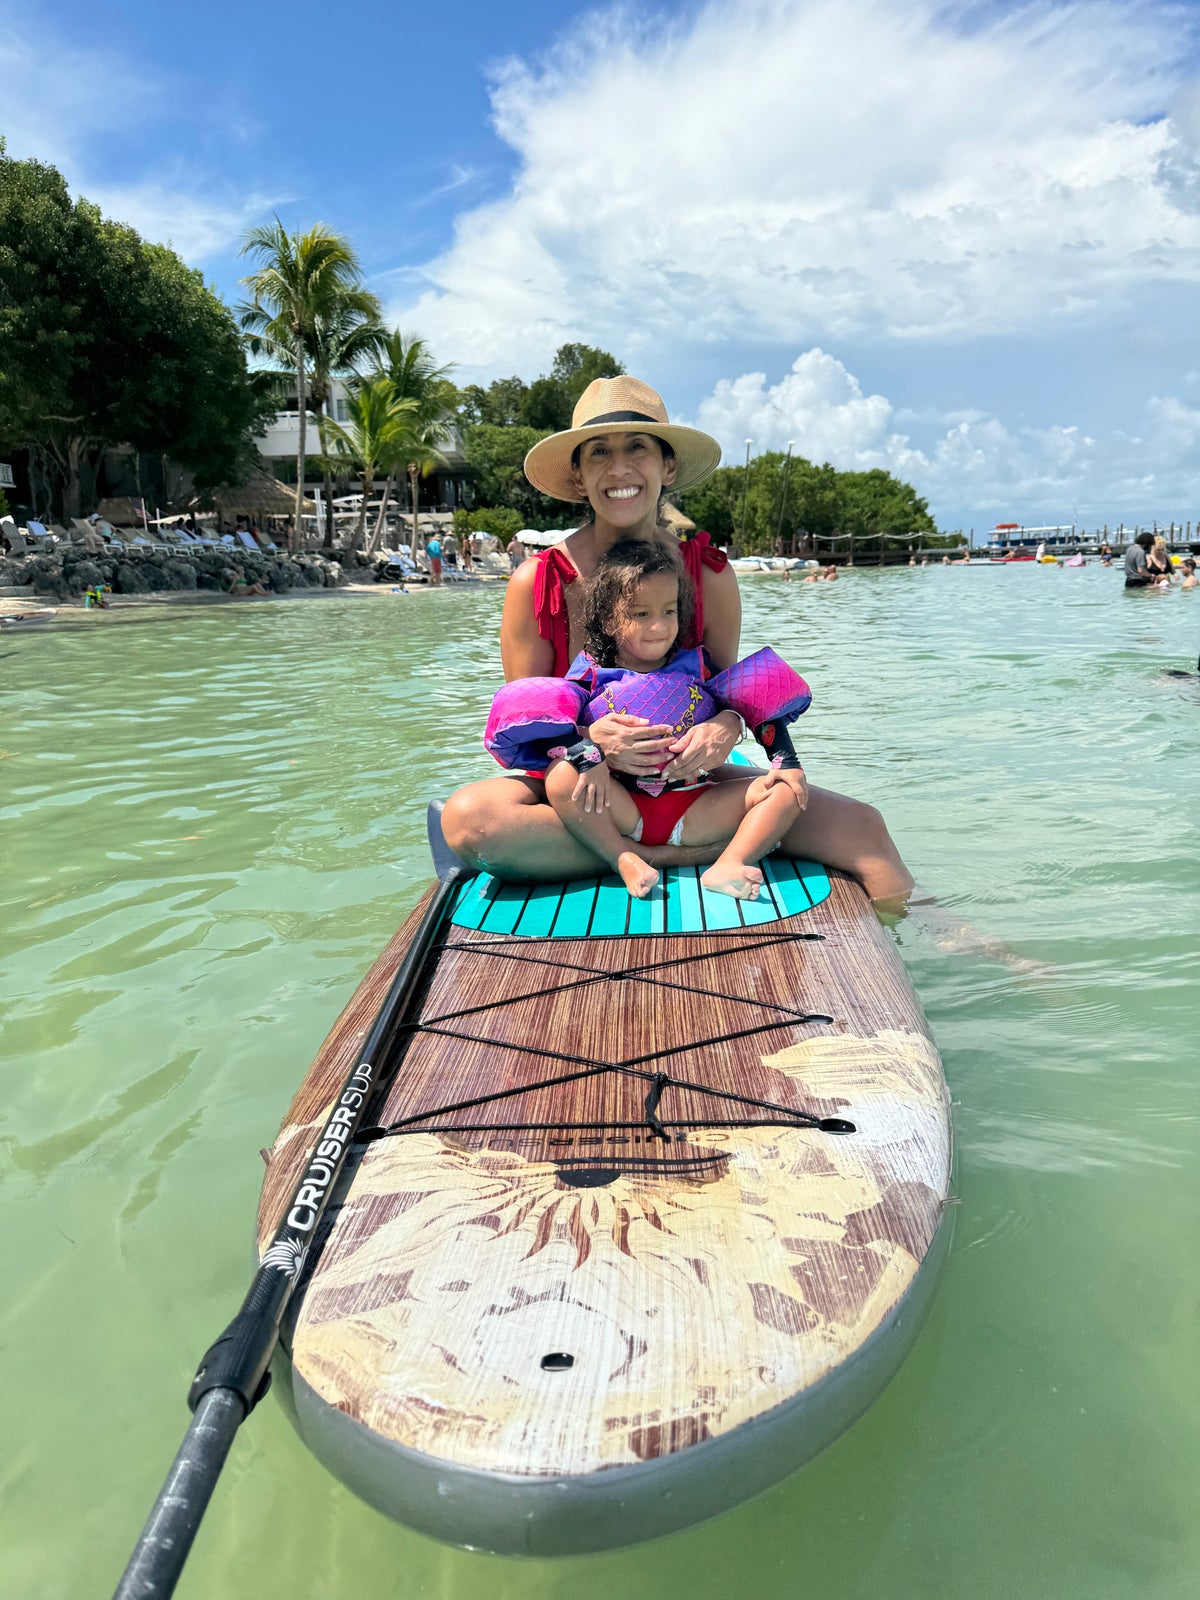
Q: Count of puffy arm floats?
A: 2